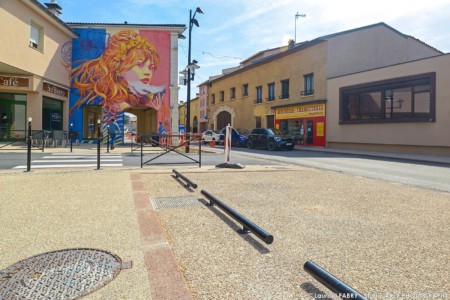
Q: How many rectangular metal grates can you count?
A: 1